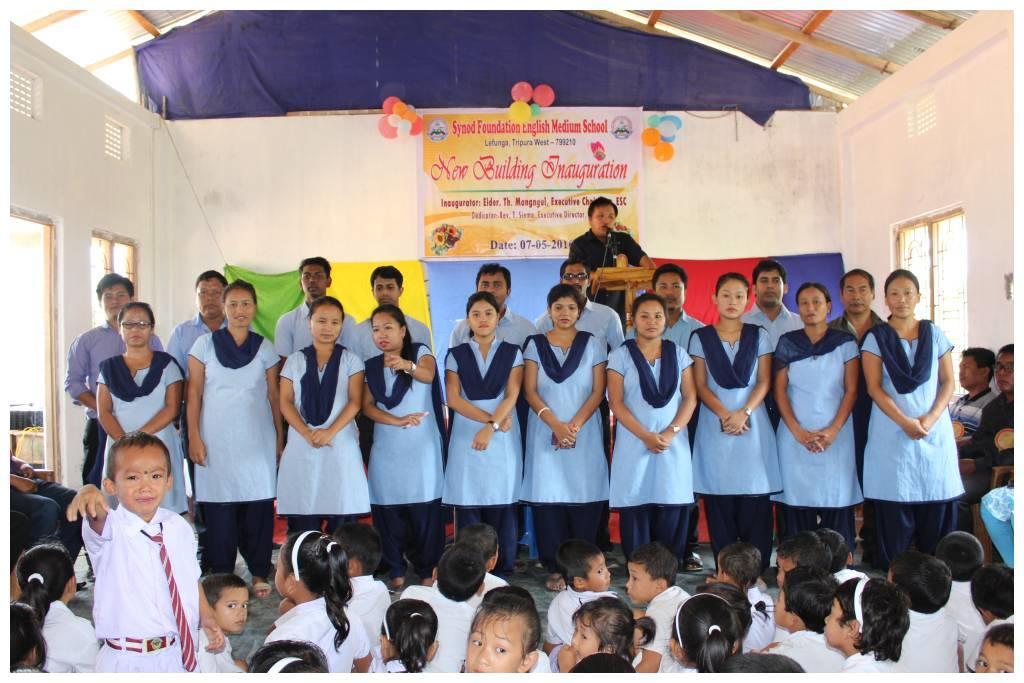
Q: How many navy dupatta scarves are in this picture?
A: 10